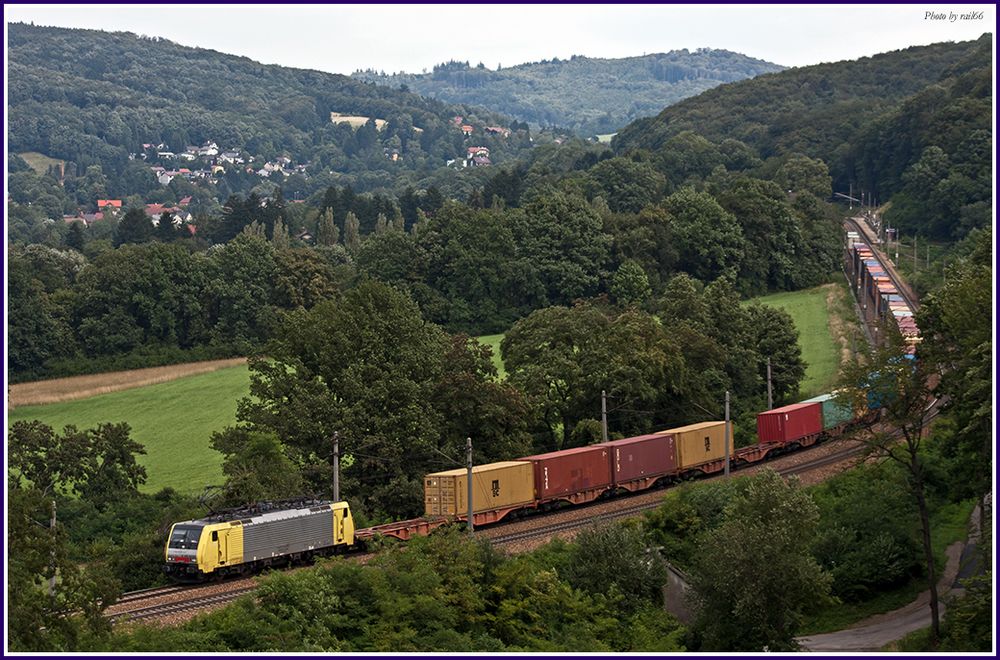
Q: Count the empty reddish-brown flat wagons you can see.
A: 2